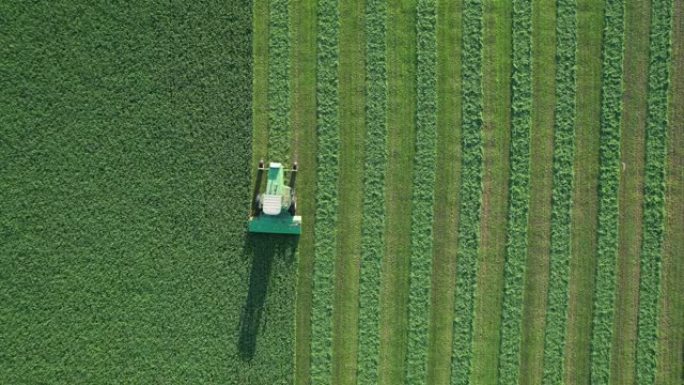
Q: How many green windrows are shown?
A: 9